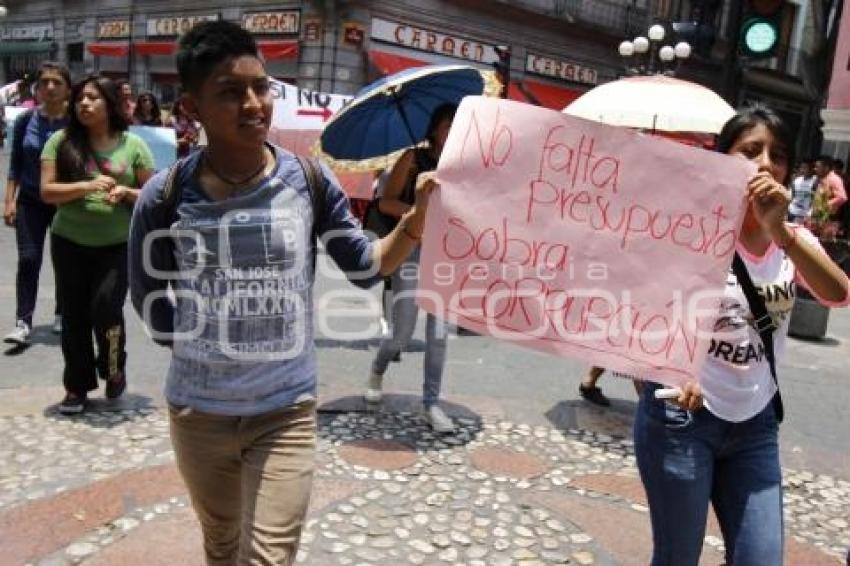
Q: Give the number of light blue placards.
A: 1